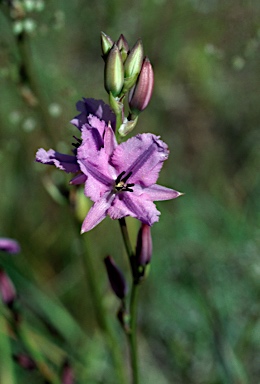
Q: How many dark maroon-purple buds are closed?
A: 2